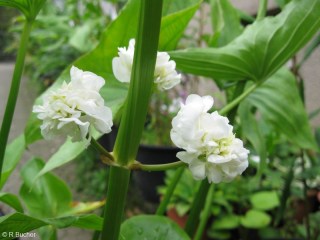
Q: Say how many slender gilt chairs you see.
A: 0